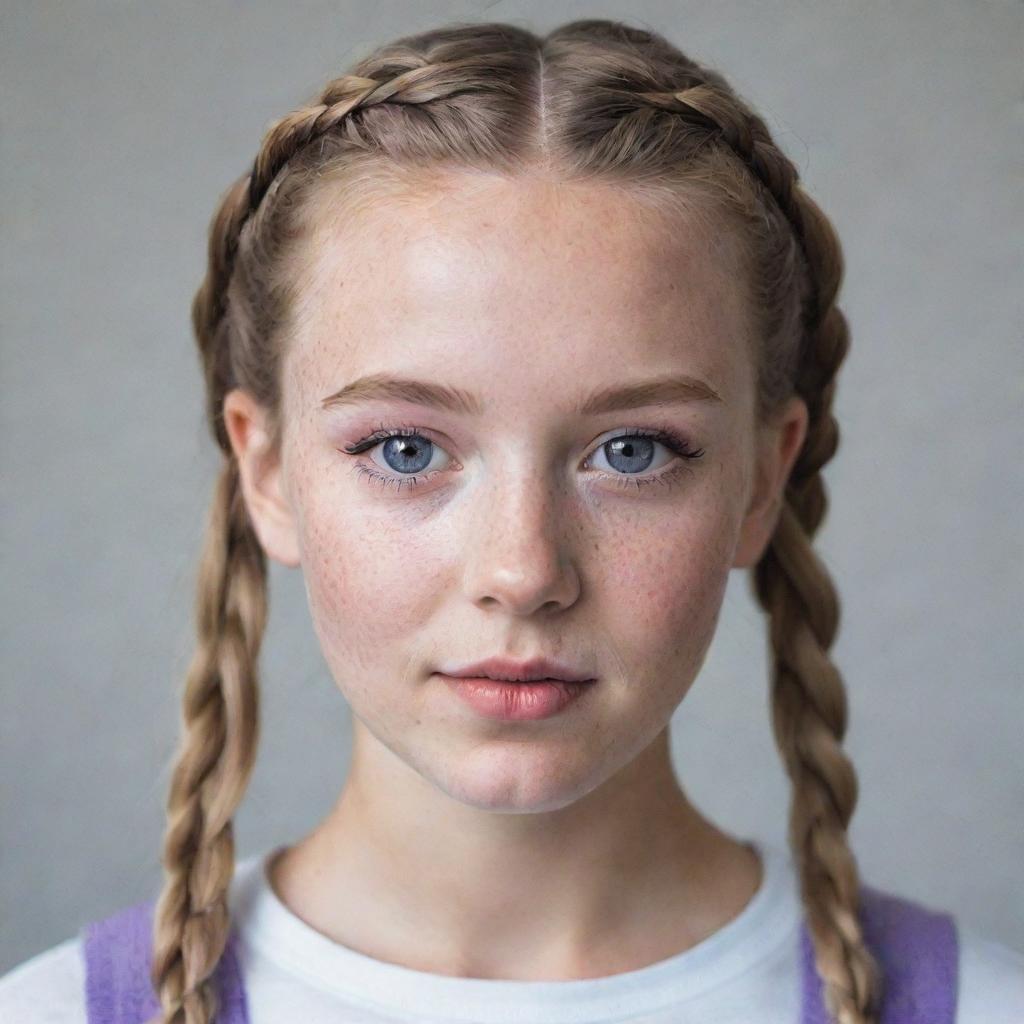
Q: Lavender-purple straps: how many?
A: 2